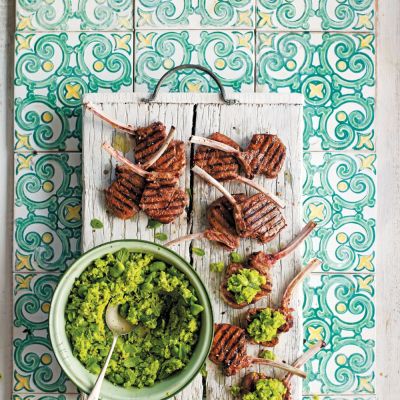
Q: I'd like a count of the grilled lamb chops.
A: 11